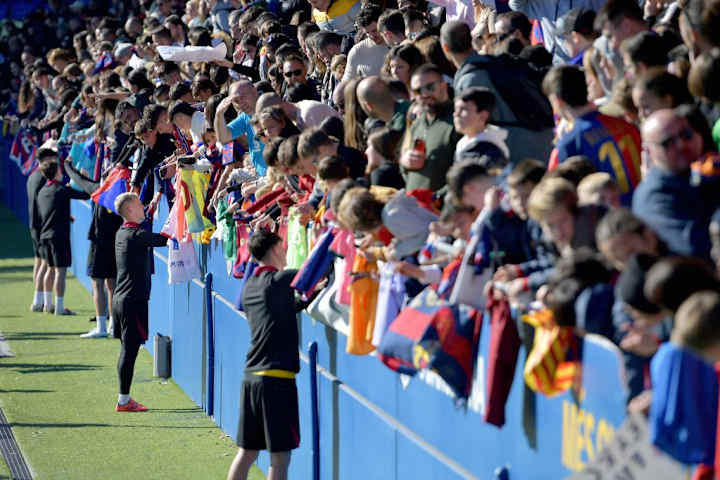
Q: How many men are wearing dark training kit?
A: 5